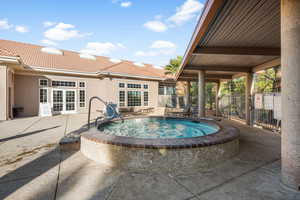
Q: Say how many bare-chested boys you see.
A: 0